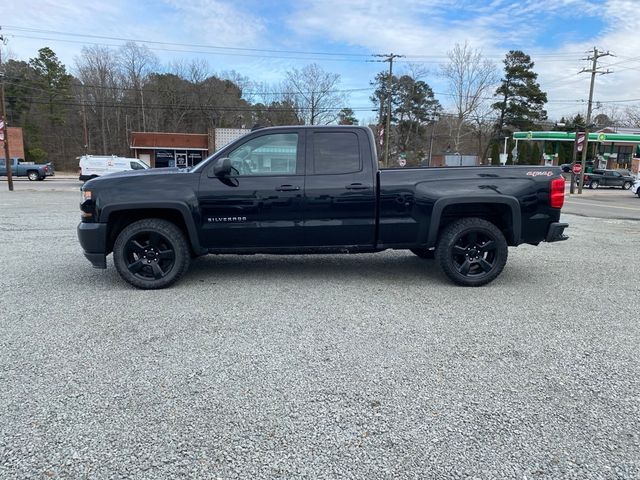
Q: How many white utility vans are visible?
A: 1